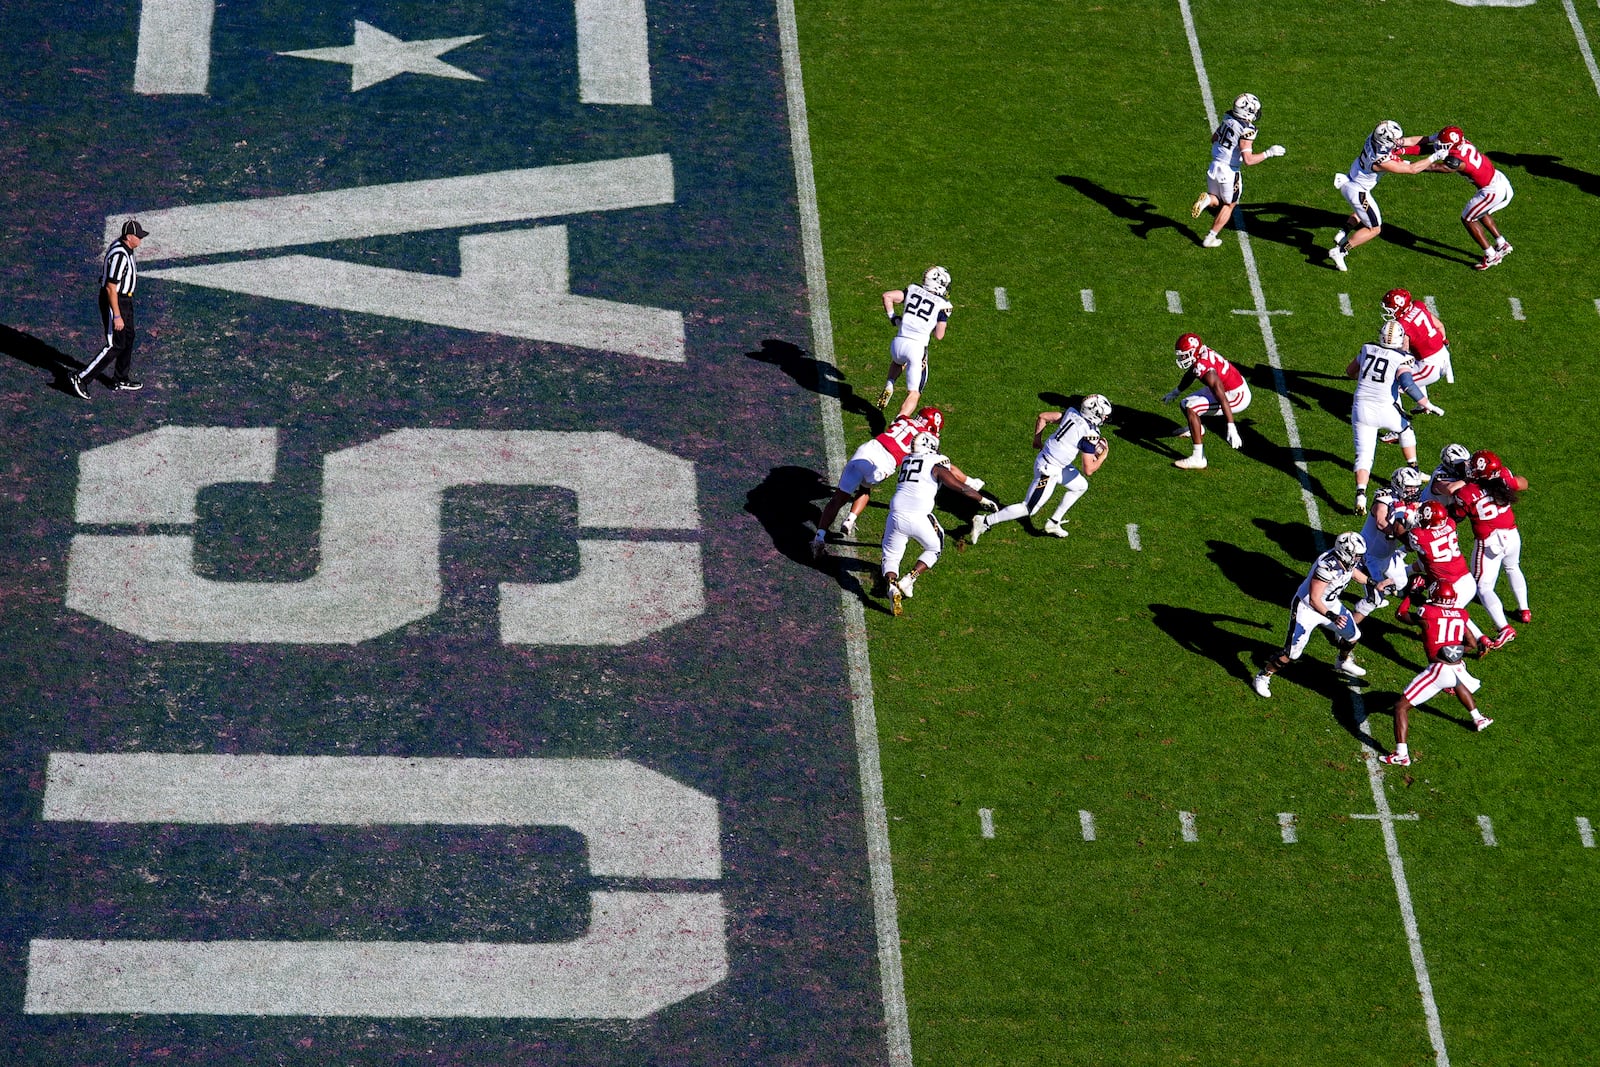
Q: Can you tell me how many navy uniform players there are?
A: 9